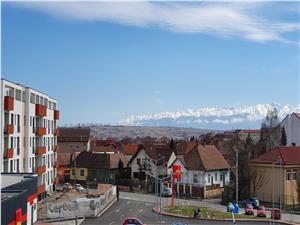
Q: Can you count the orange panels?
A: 13